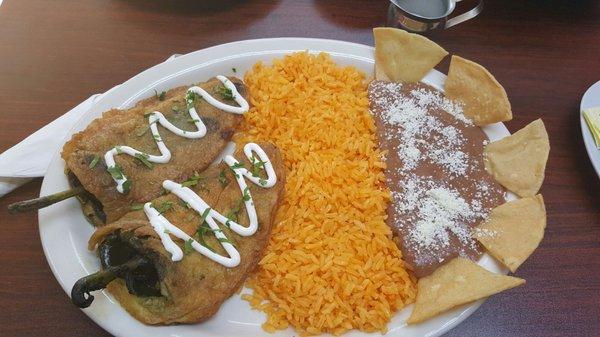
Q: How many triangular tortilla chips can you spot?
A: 5